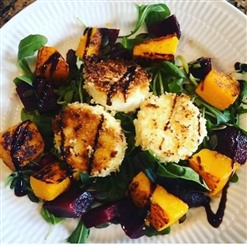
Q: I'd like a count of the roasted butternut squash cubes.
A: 9